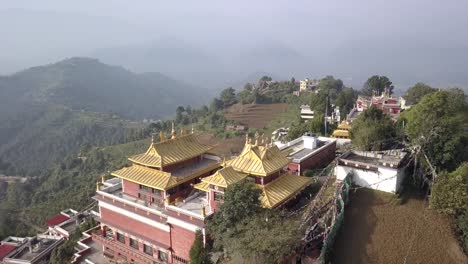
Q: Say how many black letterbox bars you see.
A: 0